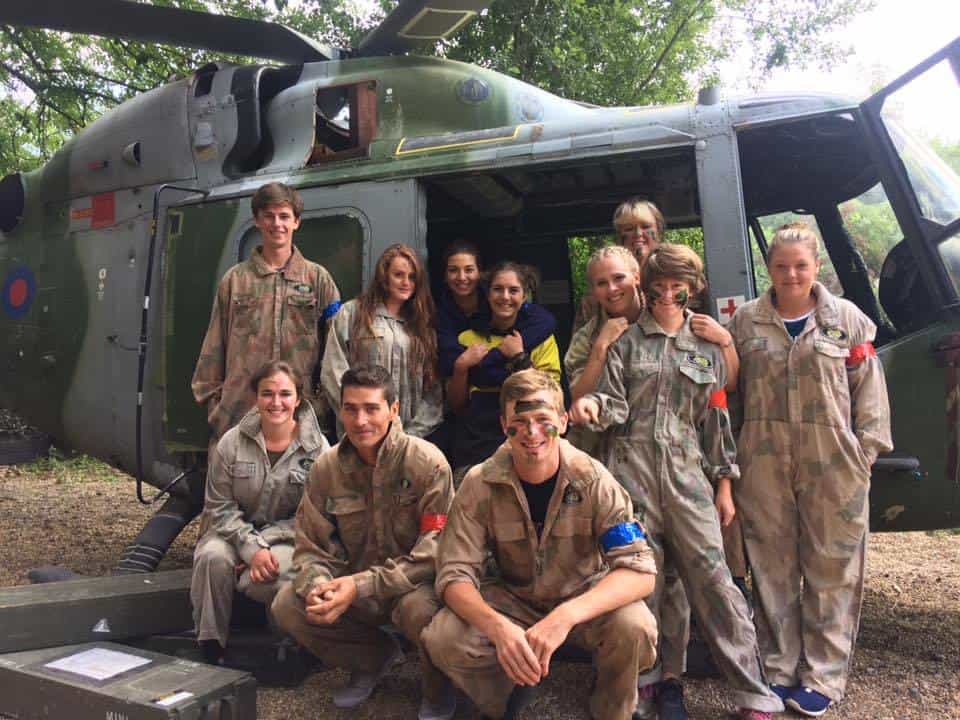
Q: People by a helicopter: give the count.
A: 11